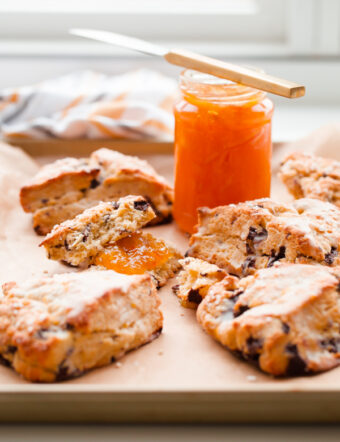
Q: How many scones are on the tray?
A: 6